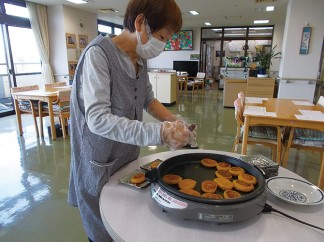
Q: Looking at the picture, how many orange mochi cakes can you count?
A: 15